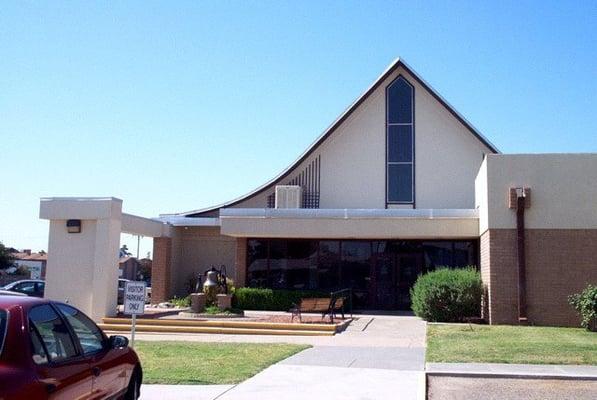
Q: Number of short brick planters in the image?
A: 2